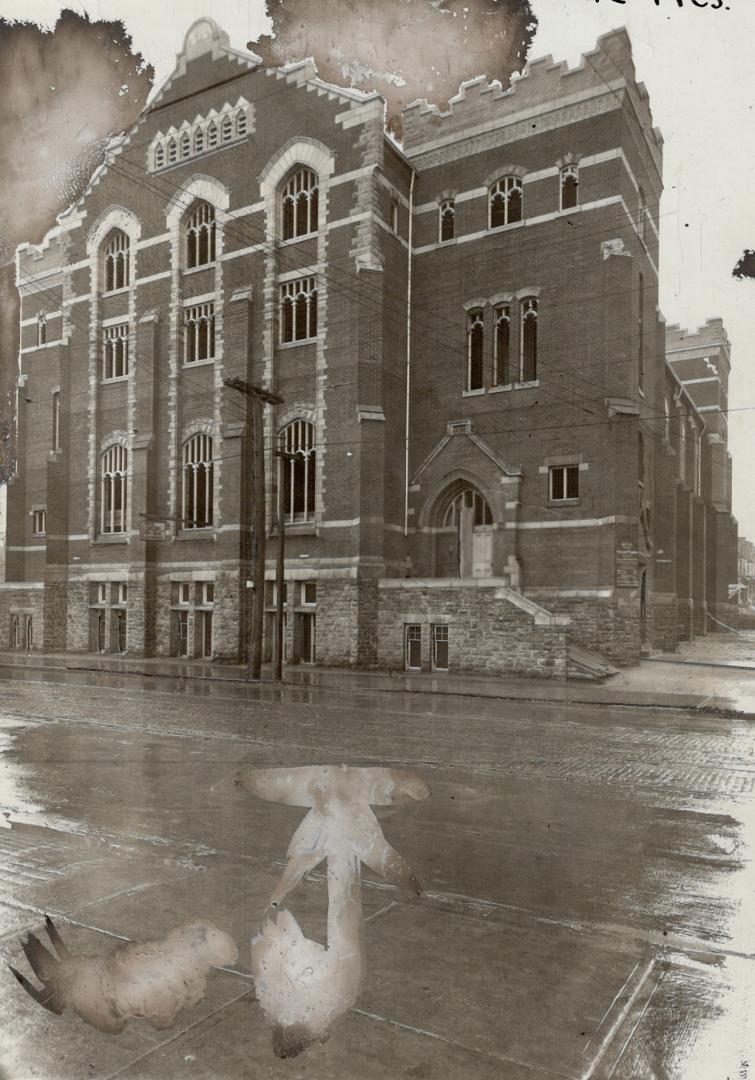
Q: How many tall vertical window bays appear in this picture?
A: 3